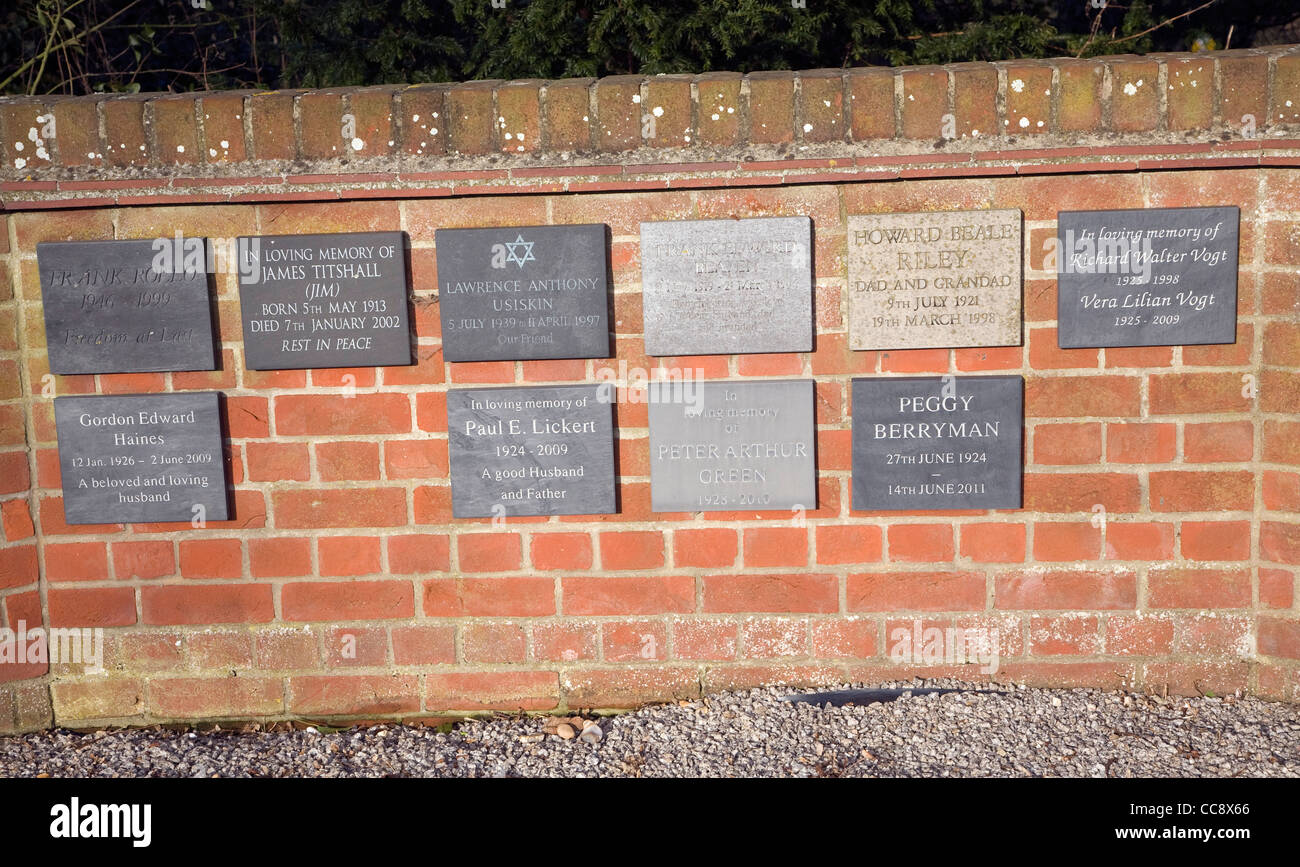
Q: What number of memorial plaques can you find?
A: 10